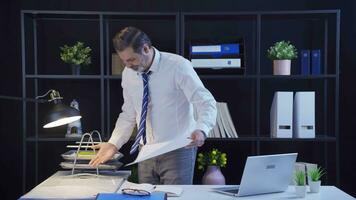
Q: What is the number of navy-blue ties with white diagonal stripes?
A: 1